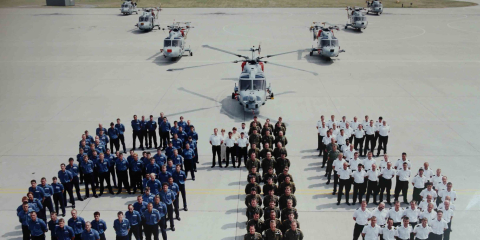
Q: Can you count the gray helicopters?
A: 7